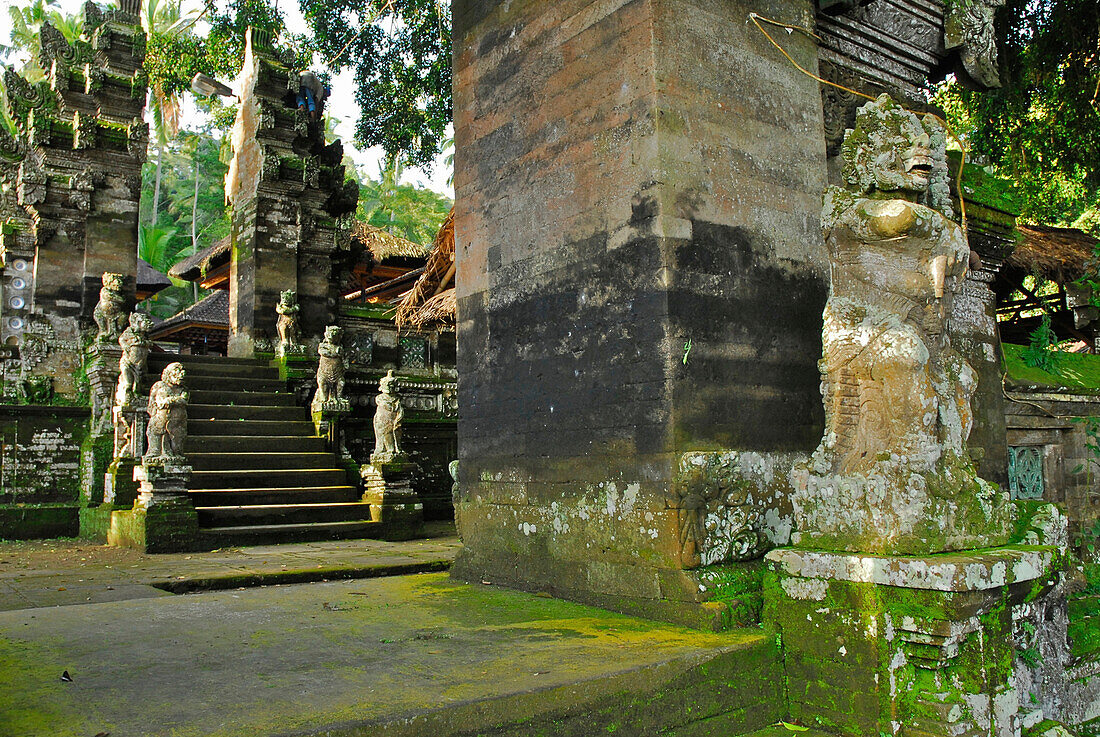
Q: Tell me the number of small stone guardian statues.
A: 6